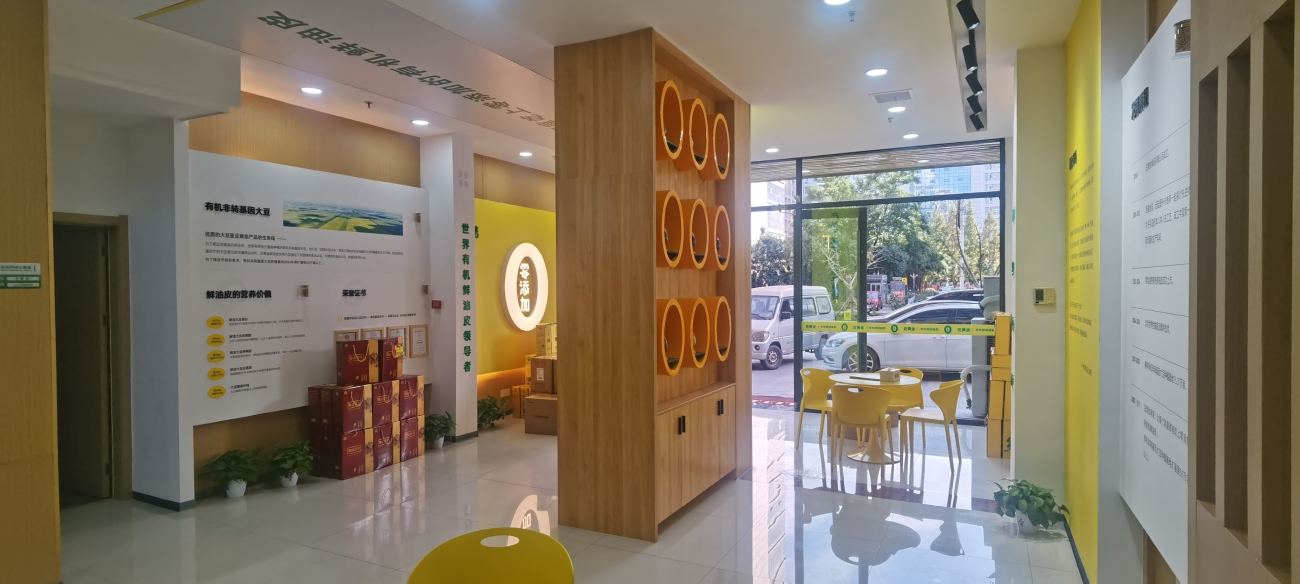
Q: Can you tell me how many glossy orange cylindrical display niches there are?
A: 9